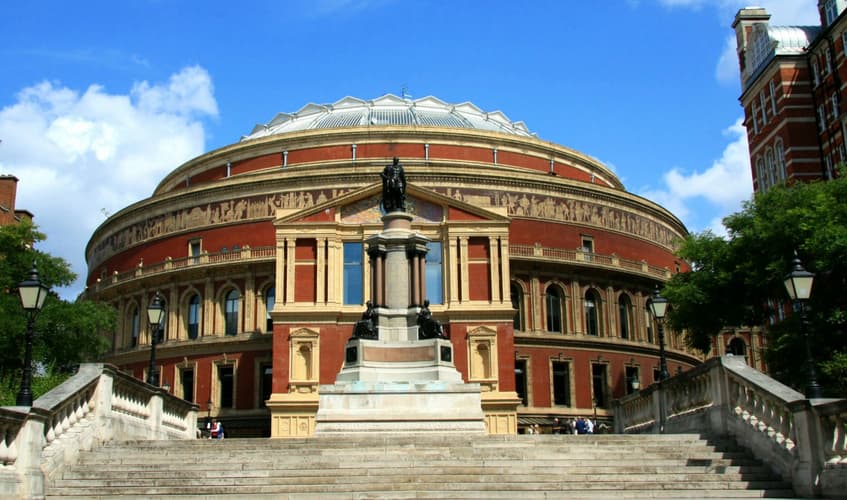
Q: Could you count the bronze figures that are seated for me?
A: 2